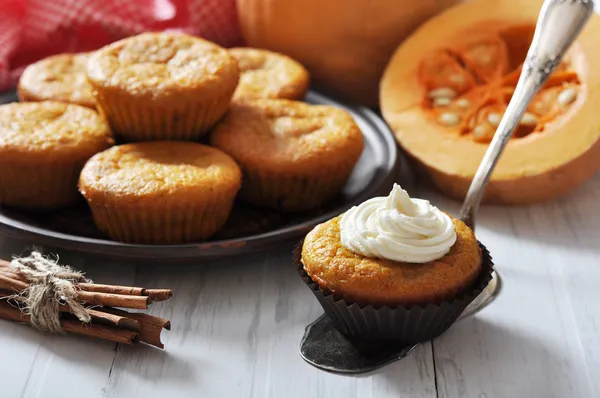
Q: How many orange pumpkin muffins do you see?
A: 7